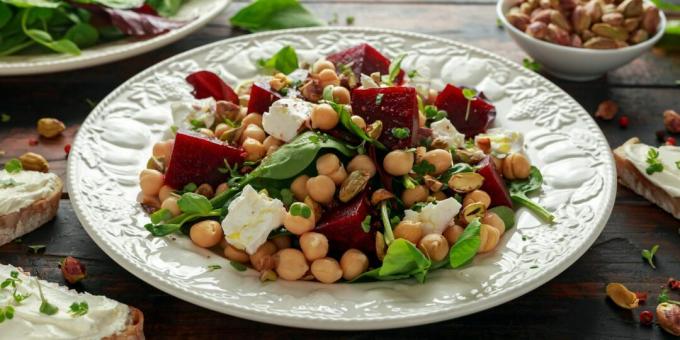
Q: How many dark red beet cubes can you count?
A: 7